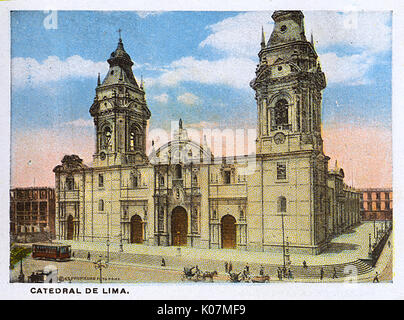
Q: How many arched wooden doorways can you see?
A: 4